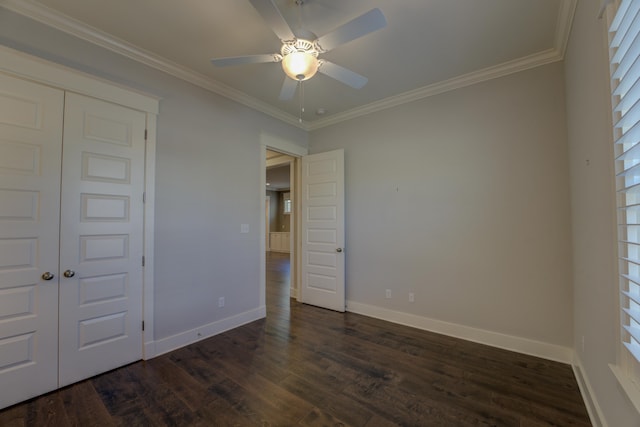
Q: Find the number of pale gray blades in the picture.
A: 5